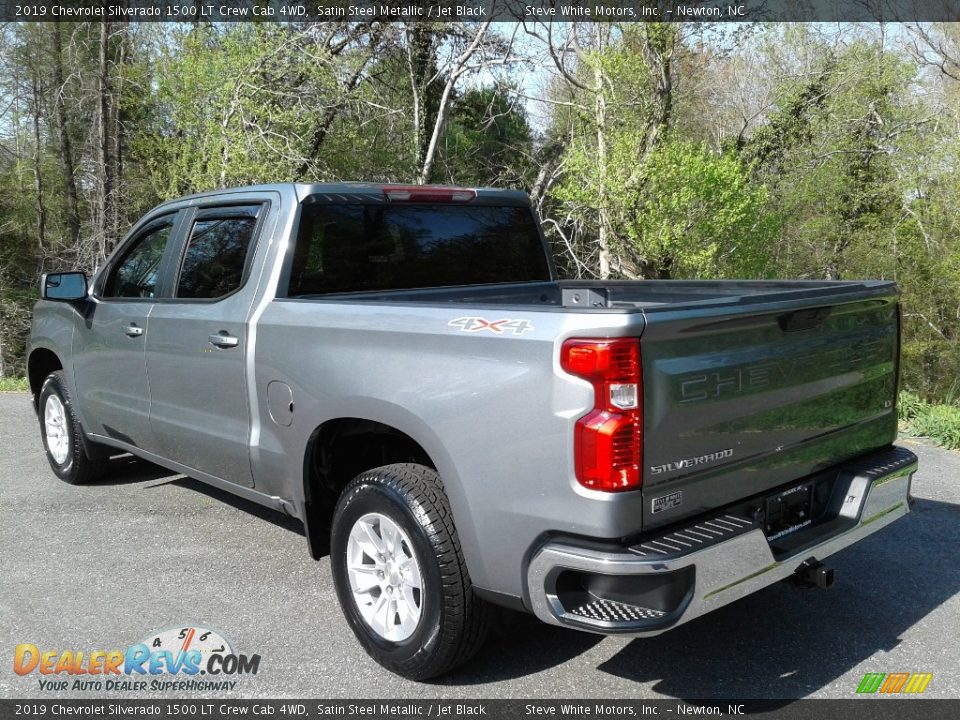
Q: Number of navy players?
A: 0